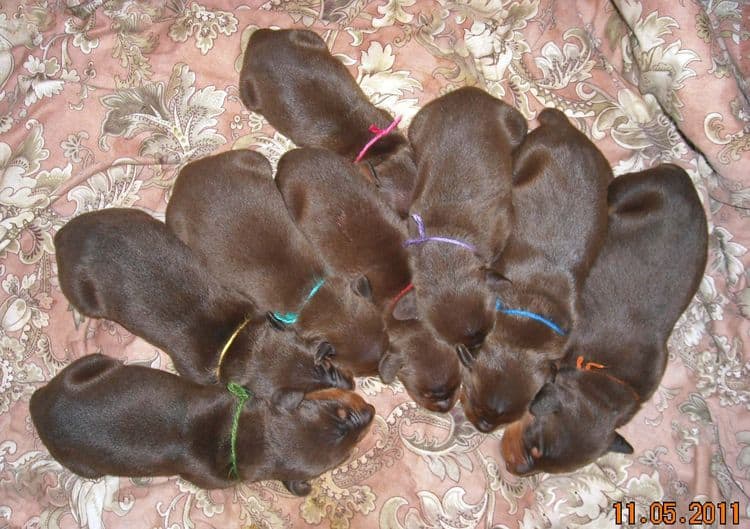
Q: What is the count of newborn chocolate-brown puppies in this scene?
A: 8